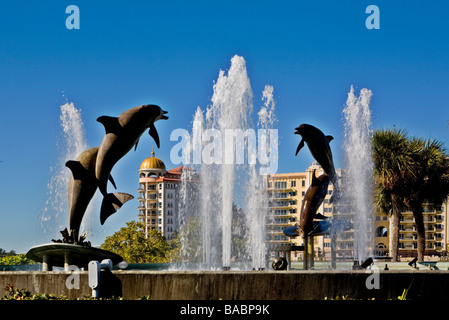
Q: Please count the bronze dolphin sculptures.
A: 4